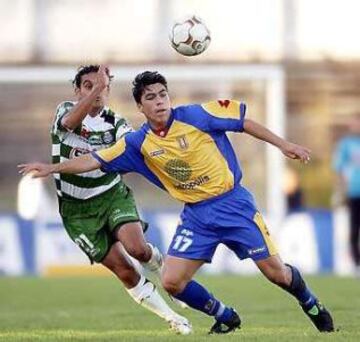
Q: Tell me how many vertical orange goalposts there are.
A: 0